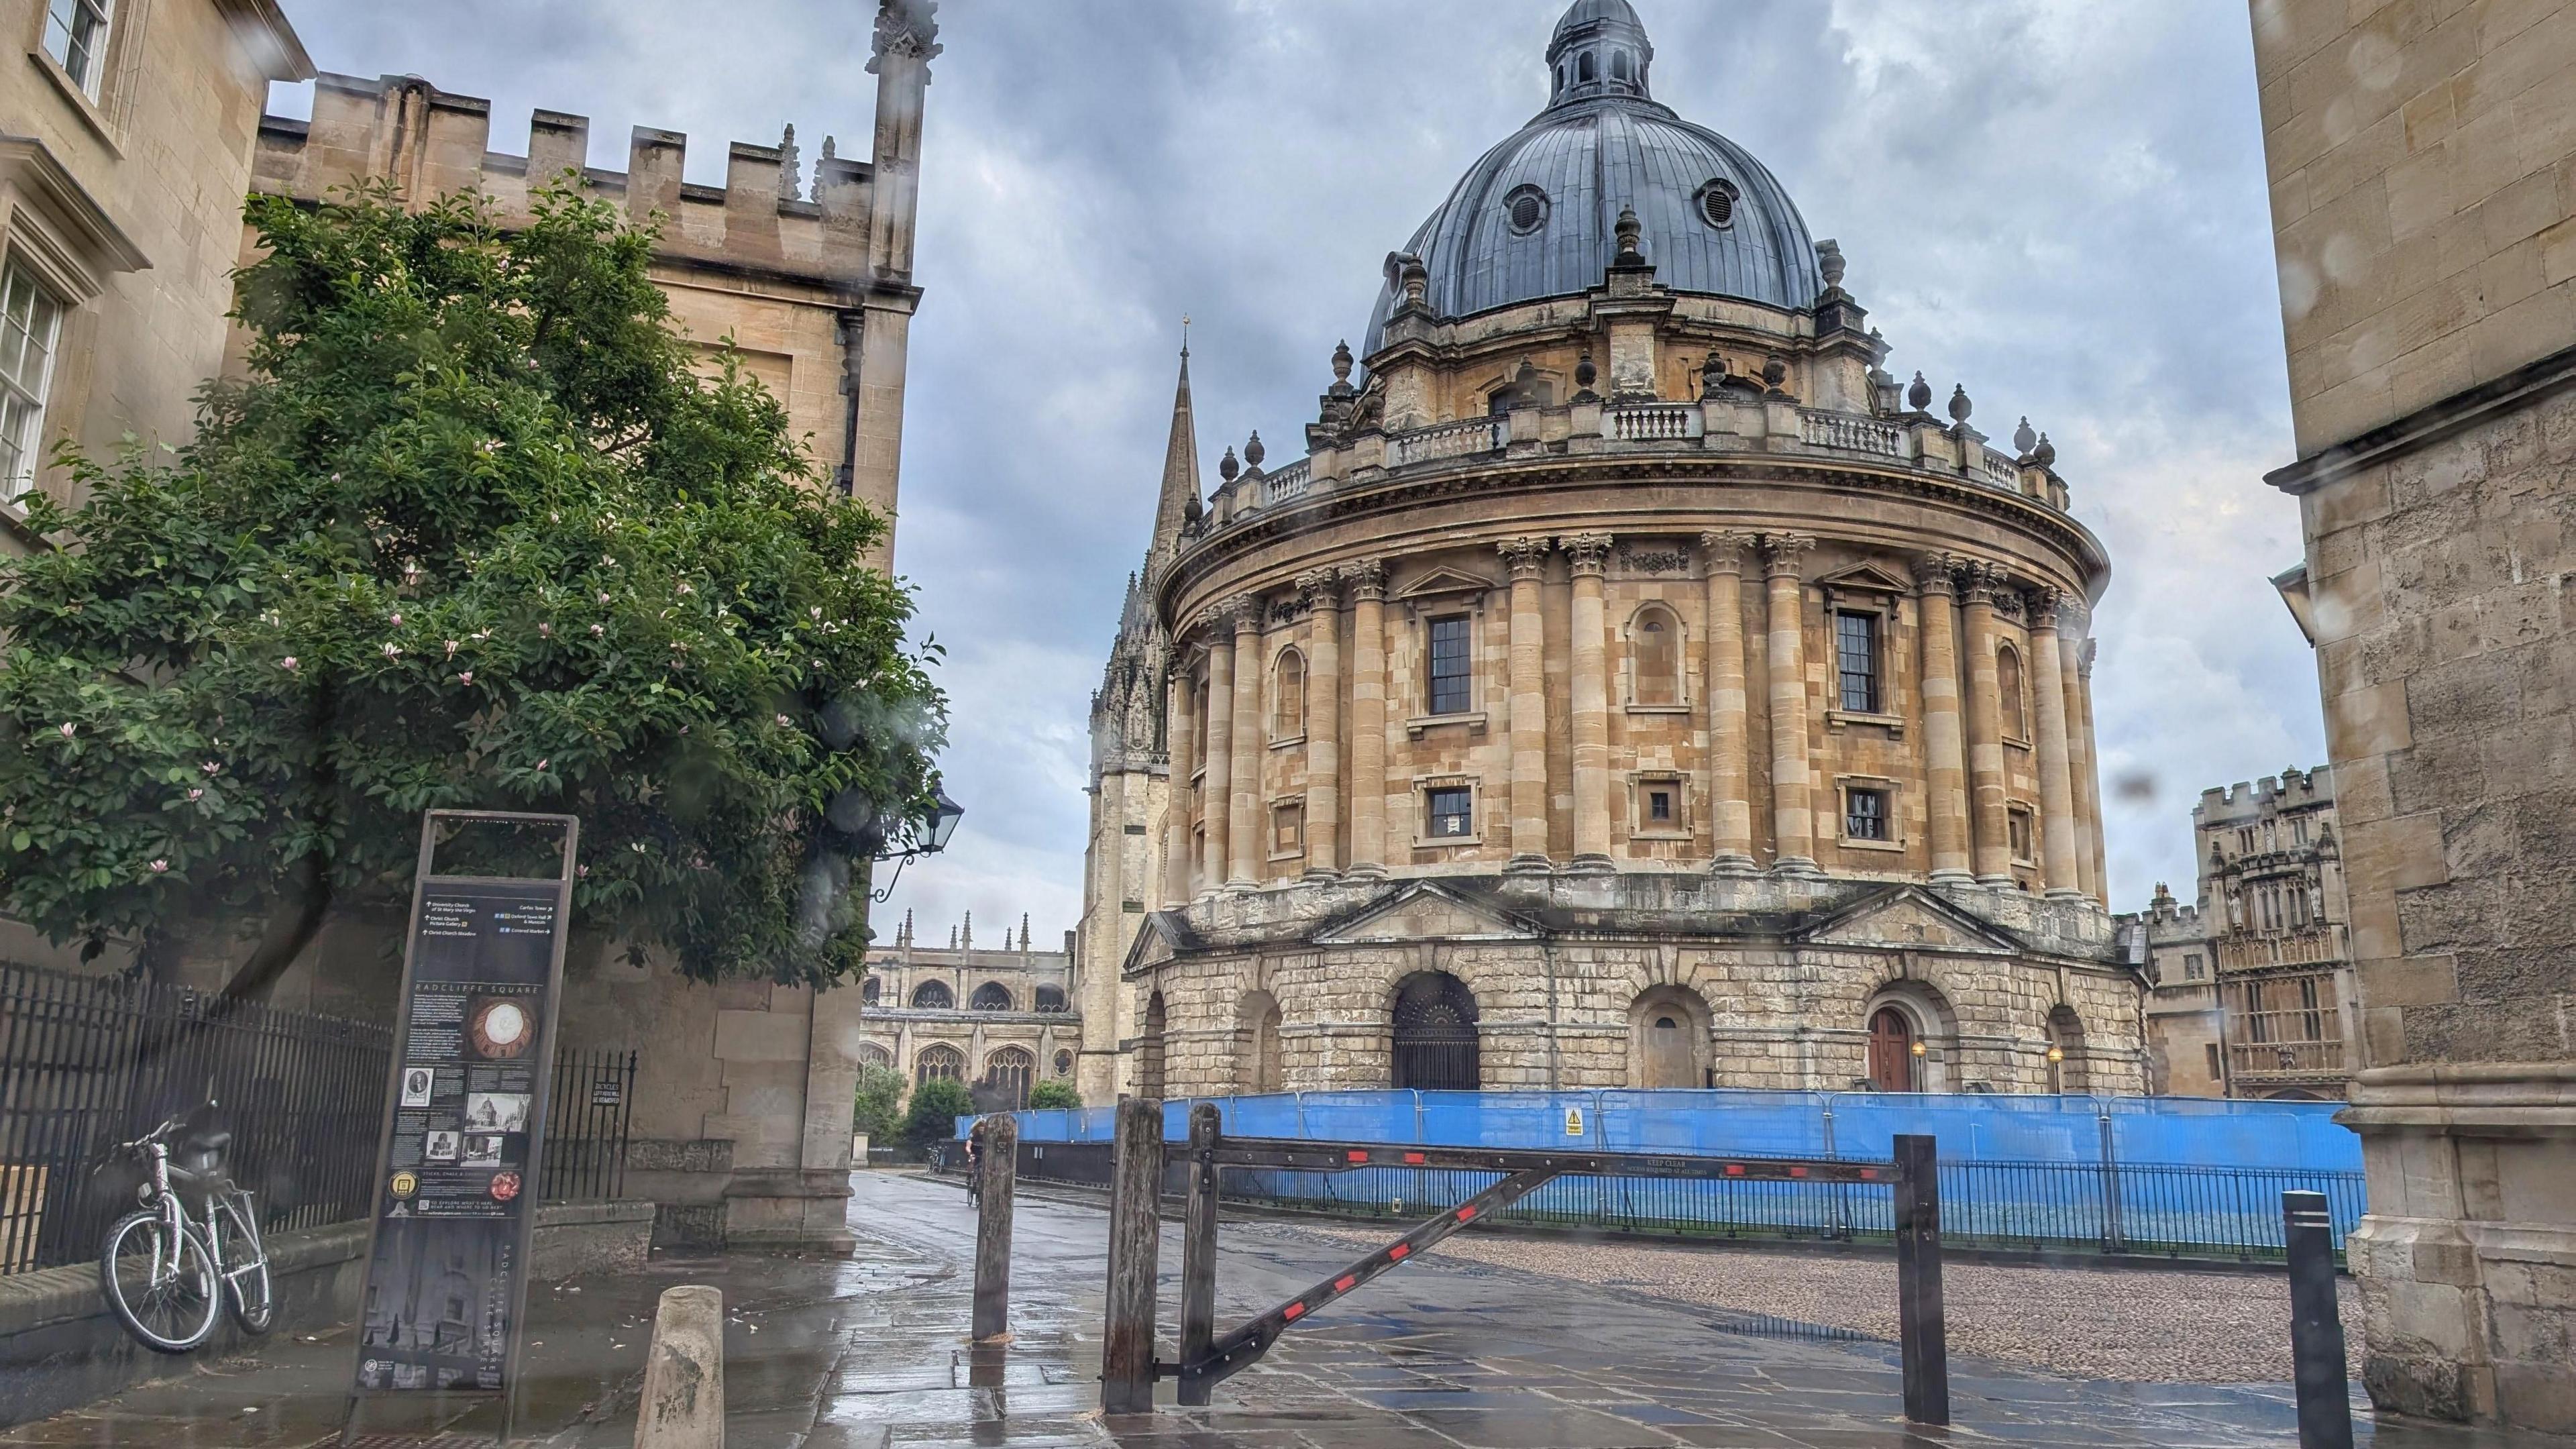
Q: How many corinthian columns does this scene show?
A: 14